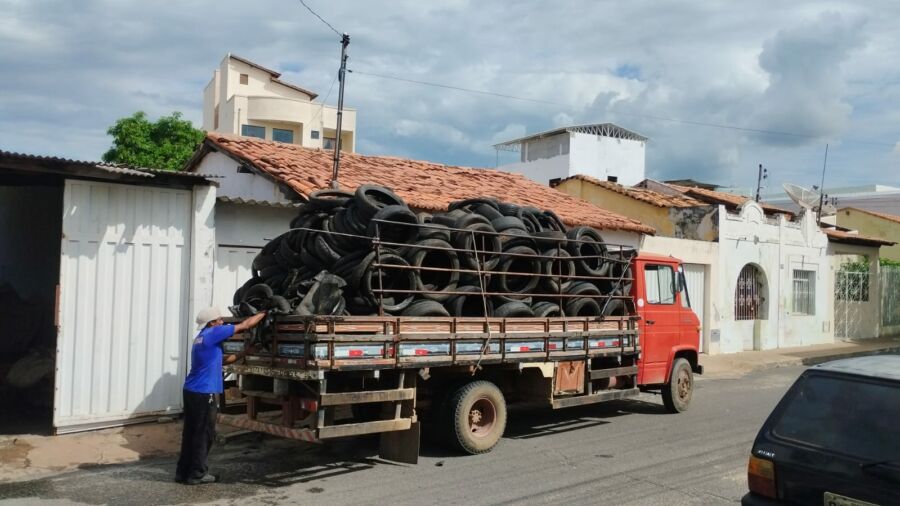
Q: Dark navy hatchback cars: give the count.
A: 1